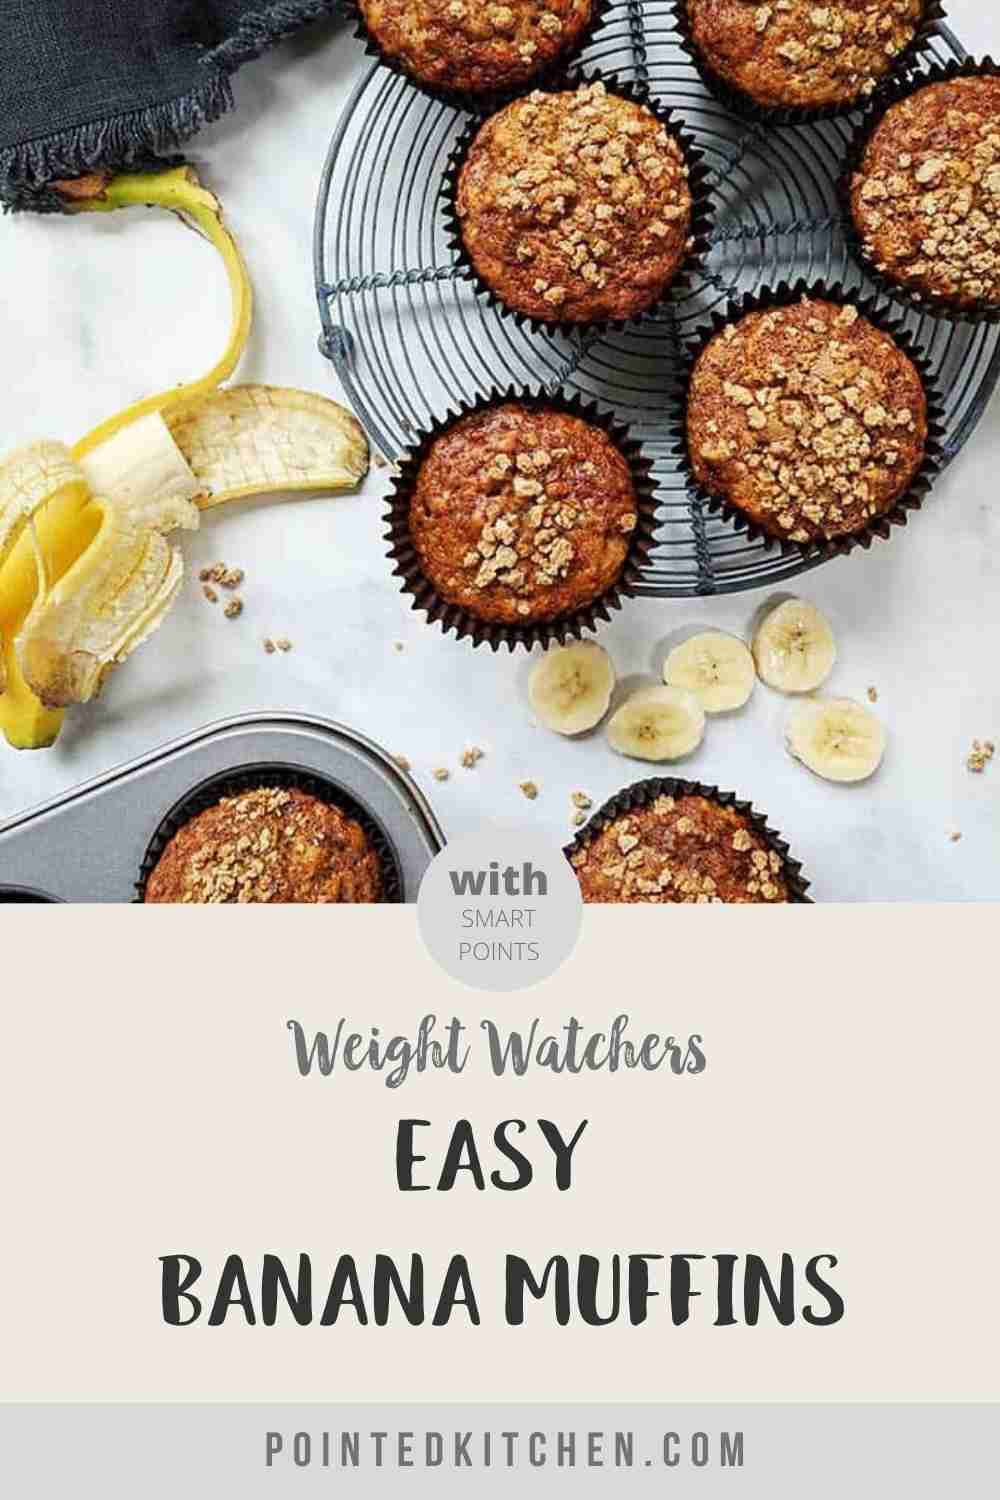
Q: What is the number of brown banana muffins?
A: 8